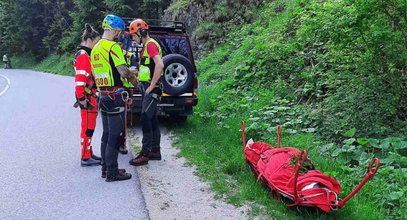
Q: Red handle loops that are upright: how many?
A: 4